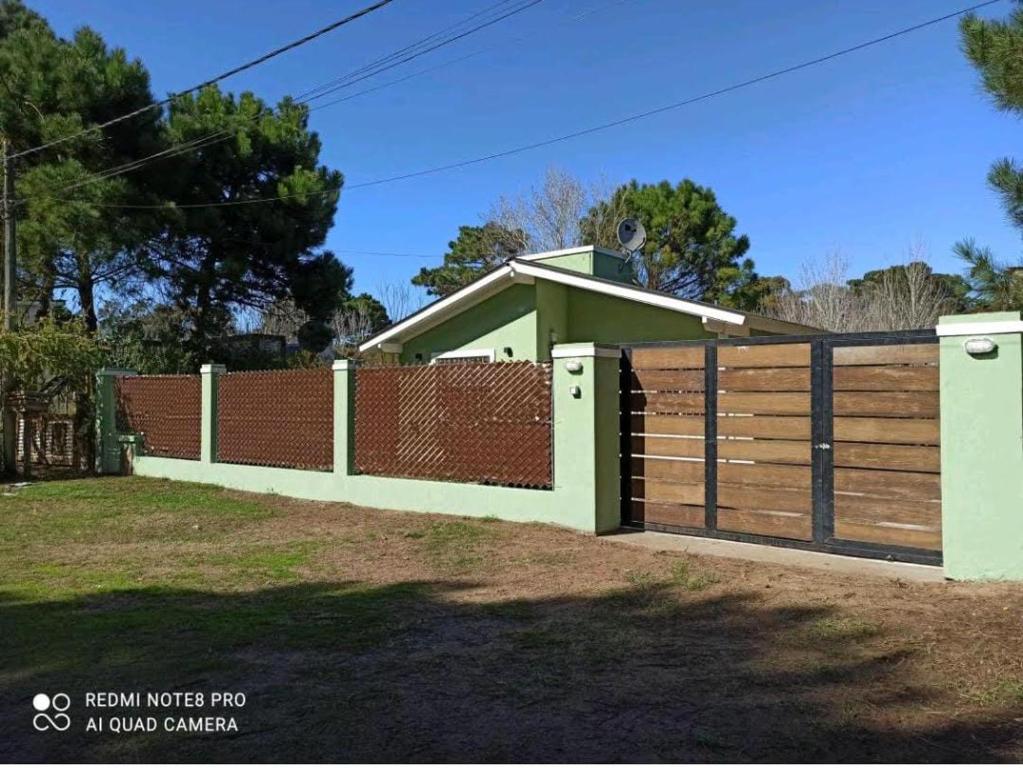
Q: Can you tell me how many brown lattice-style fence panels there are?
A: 3